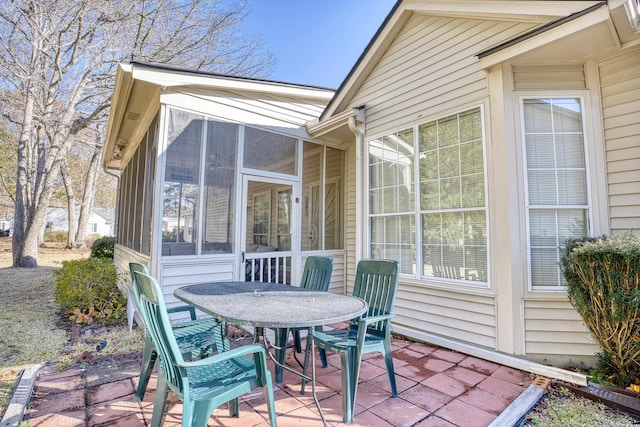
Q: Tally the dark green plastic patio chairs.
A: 4